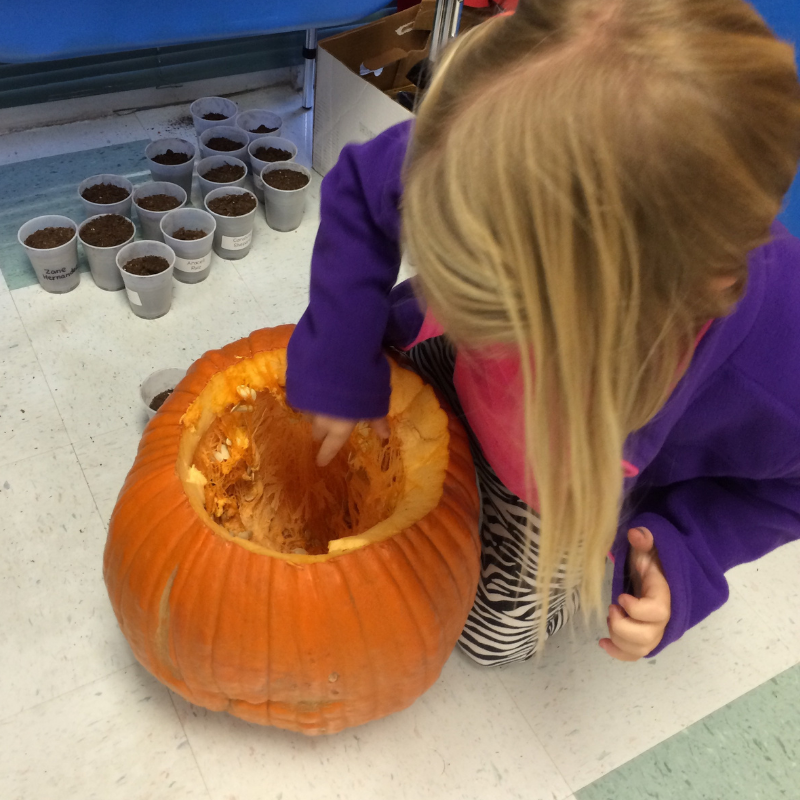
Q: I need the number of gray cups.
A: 15